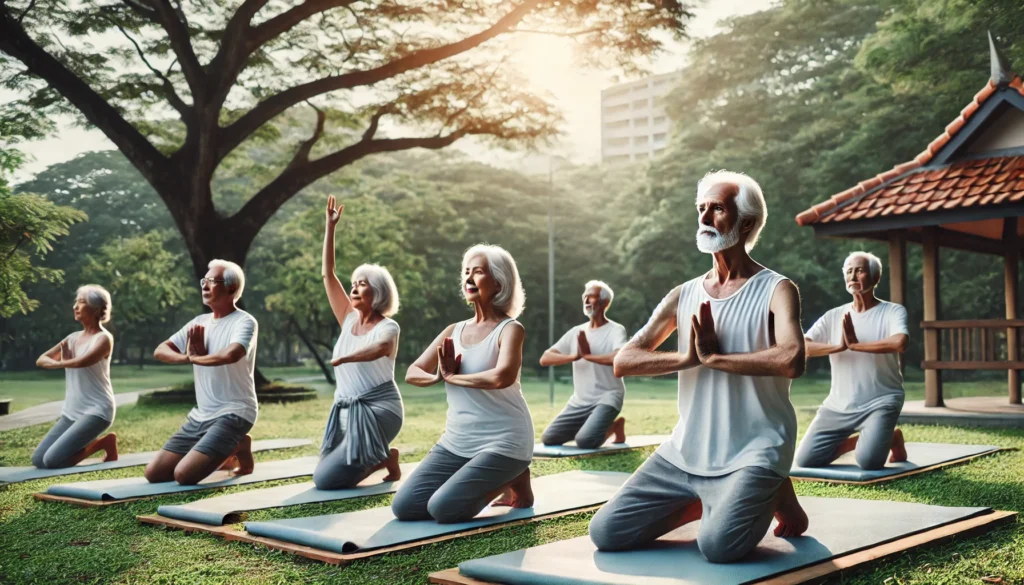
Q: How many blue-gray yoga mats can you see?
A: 7